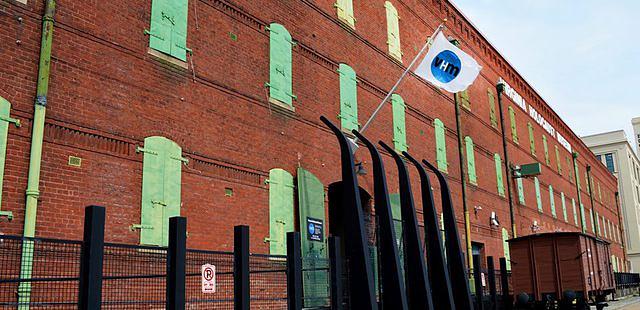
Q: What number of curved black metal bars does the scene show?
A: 5